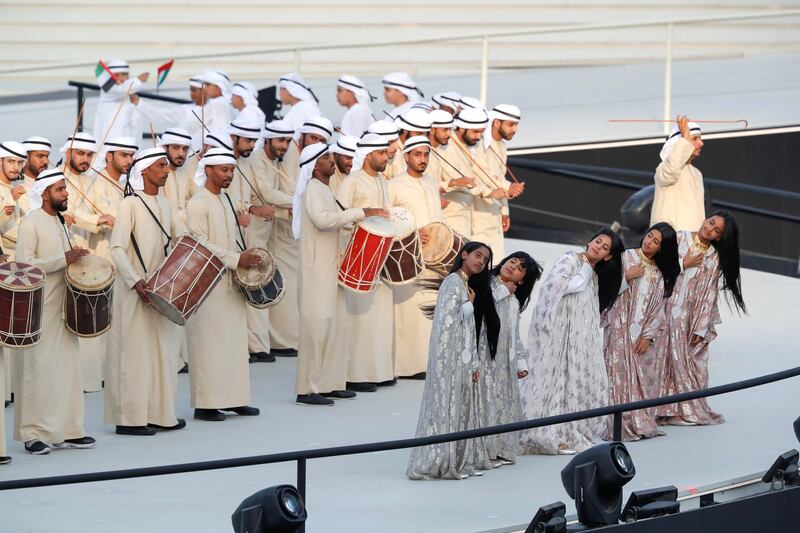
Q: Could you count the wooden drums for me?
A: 7